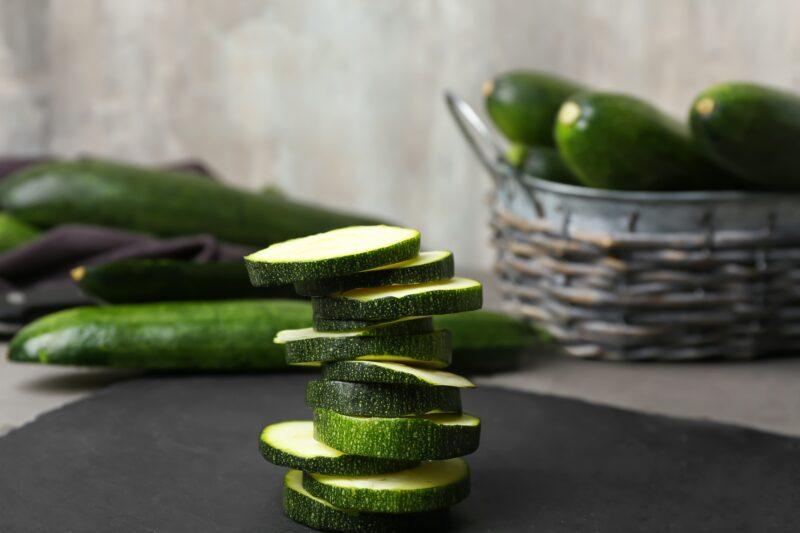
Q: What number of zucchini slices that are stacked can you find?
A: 11